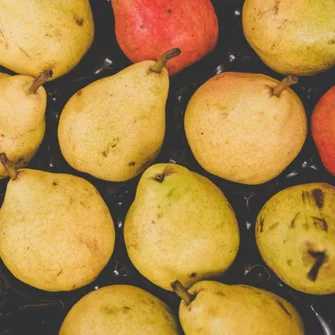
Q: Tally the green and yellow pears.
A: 10